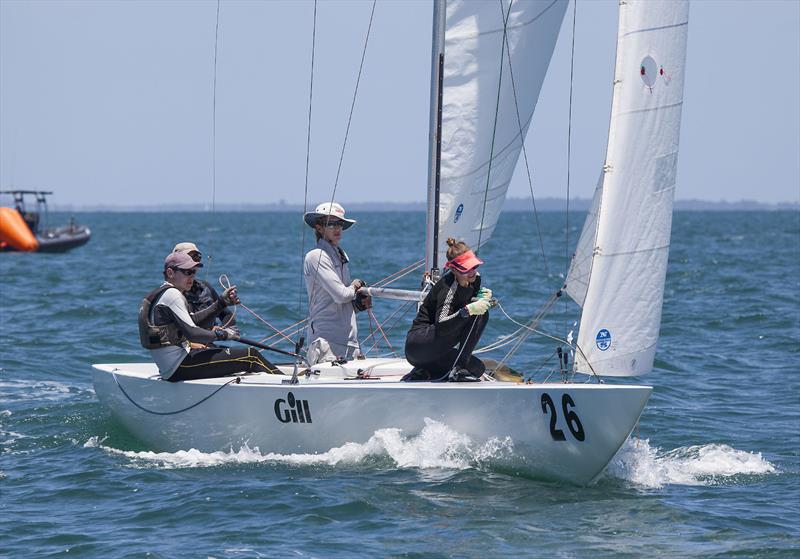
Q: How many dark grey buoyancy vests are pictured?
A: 1